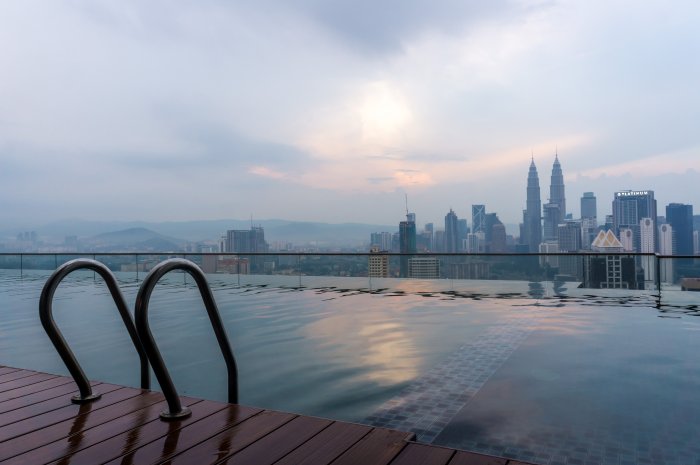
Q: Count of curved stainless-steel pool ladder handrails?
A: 2